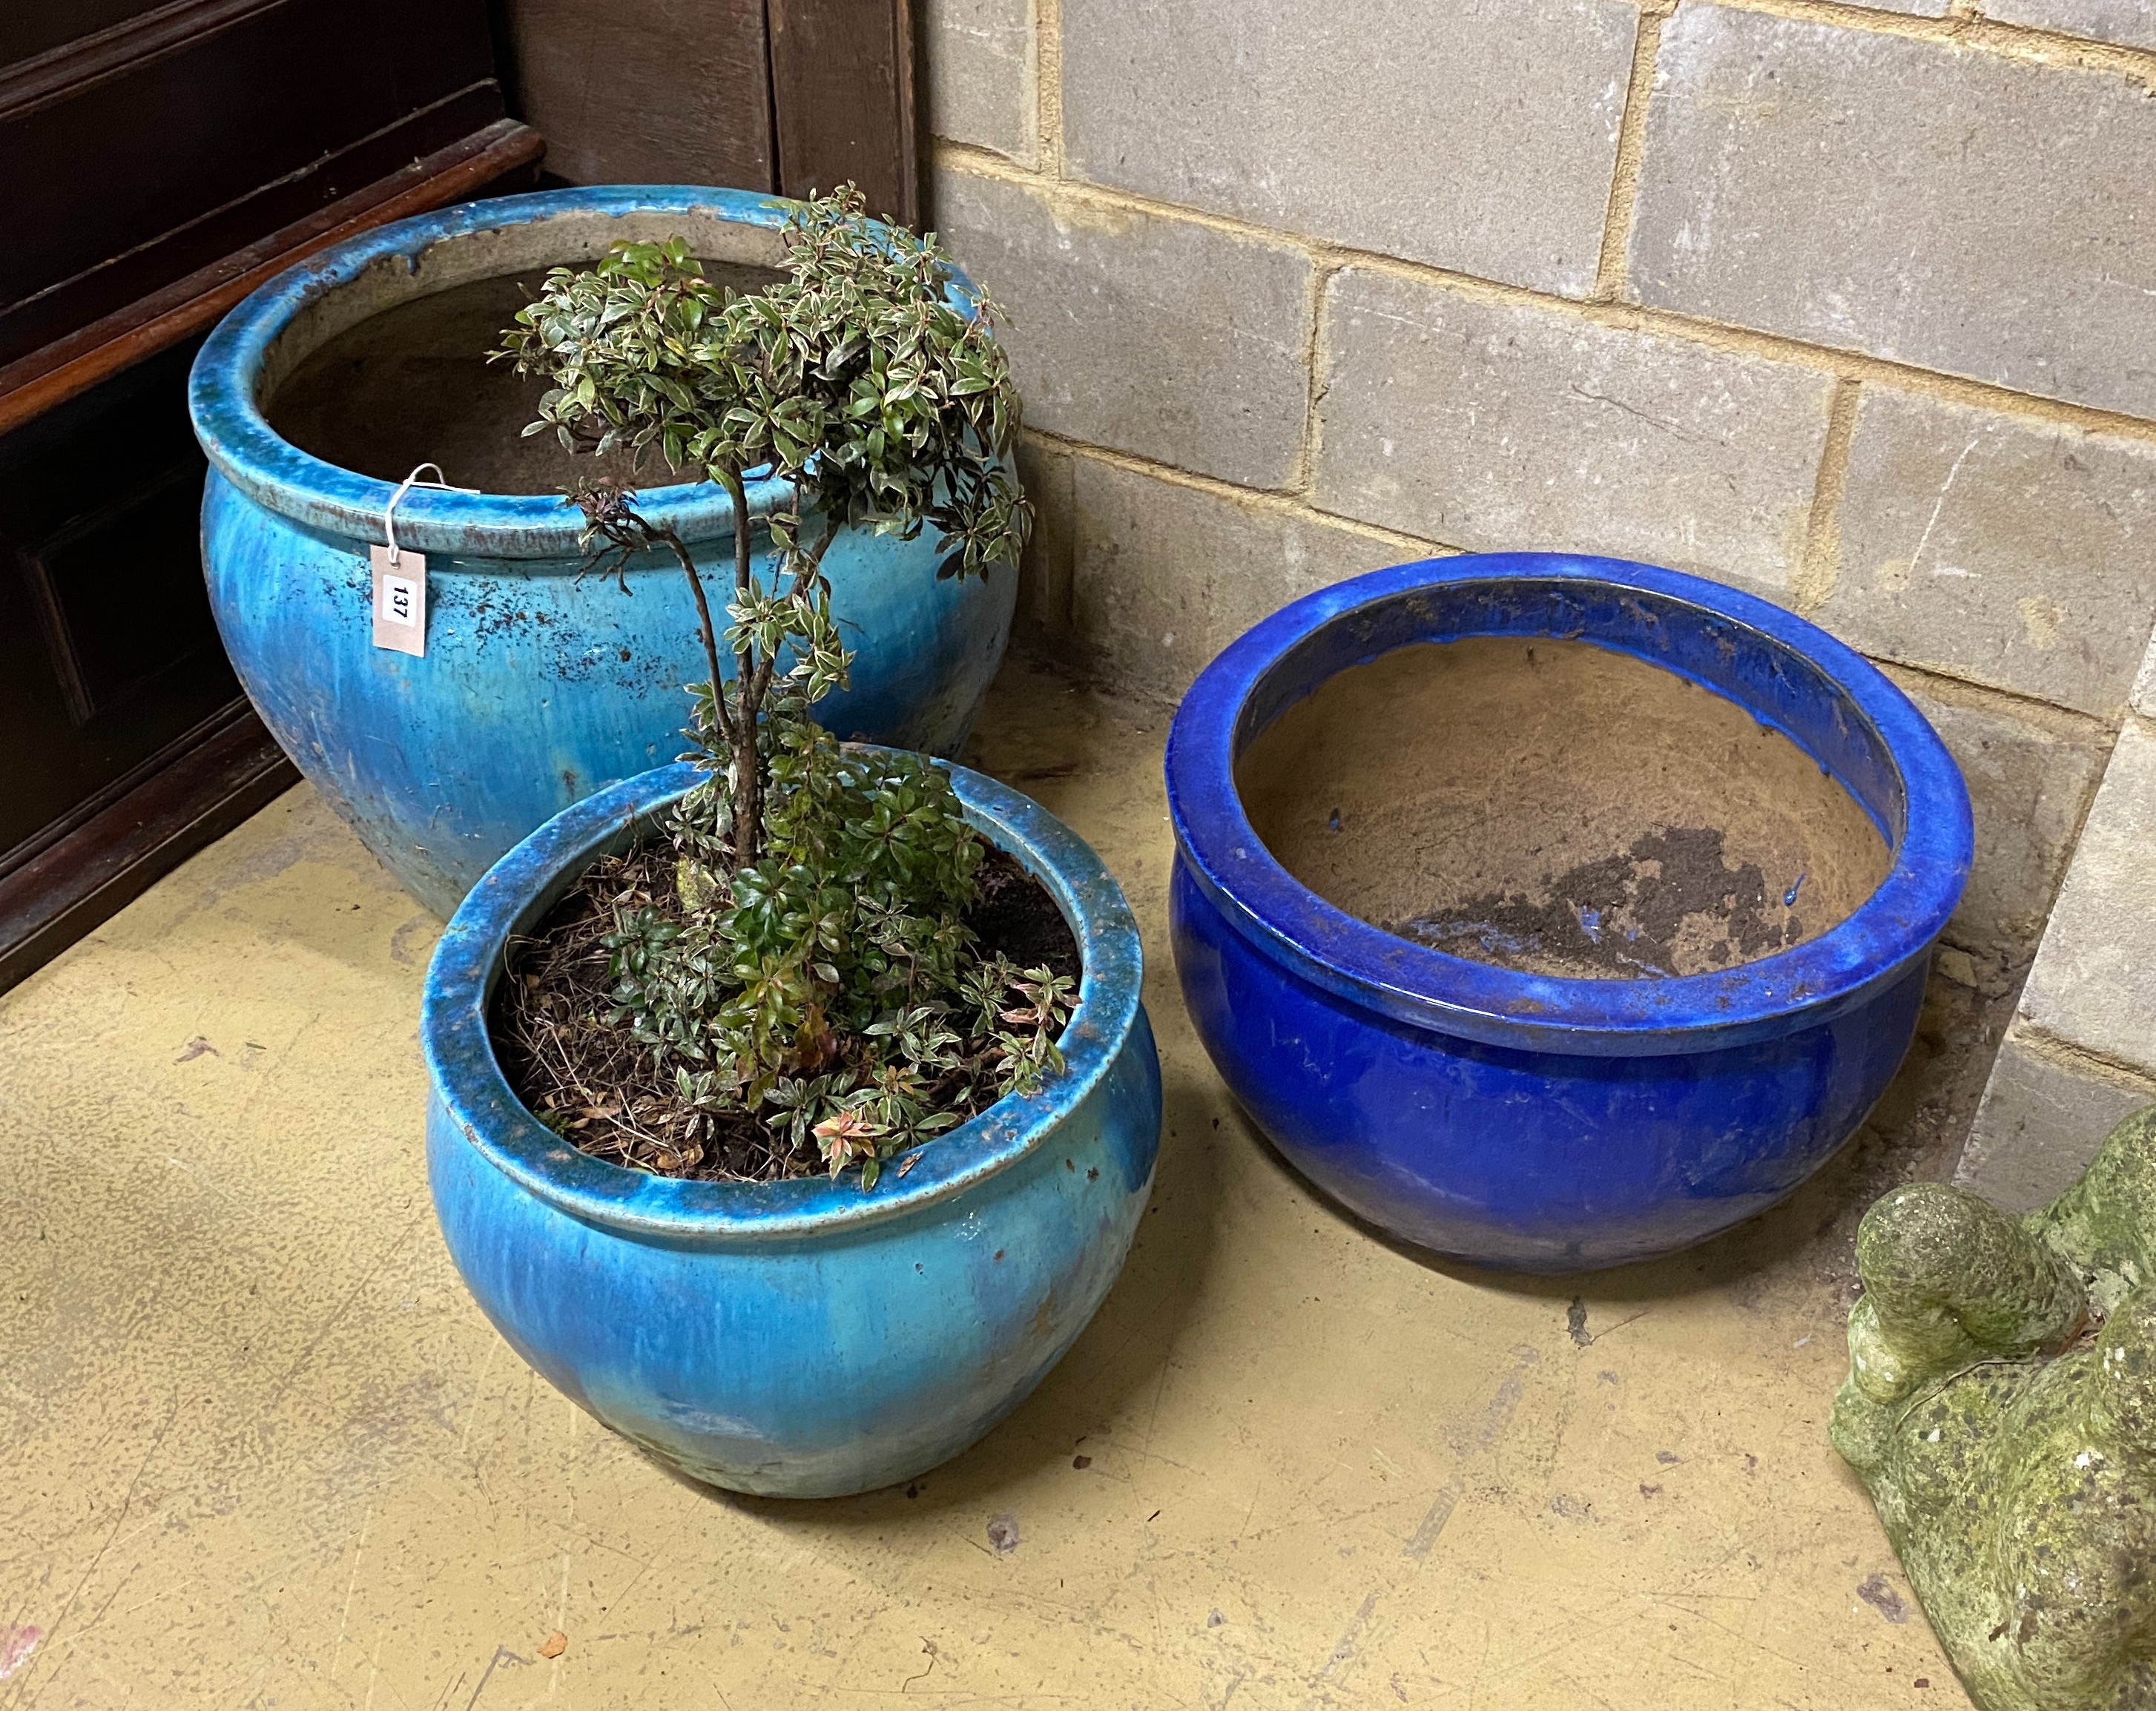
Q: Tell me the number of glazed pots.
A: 3